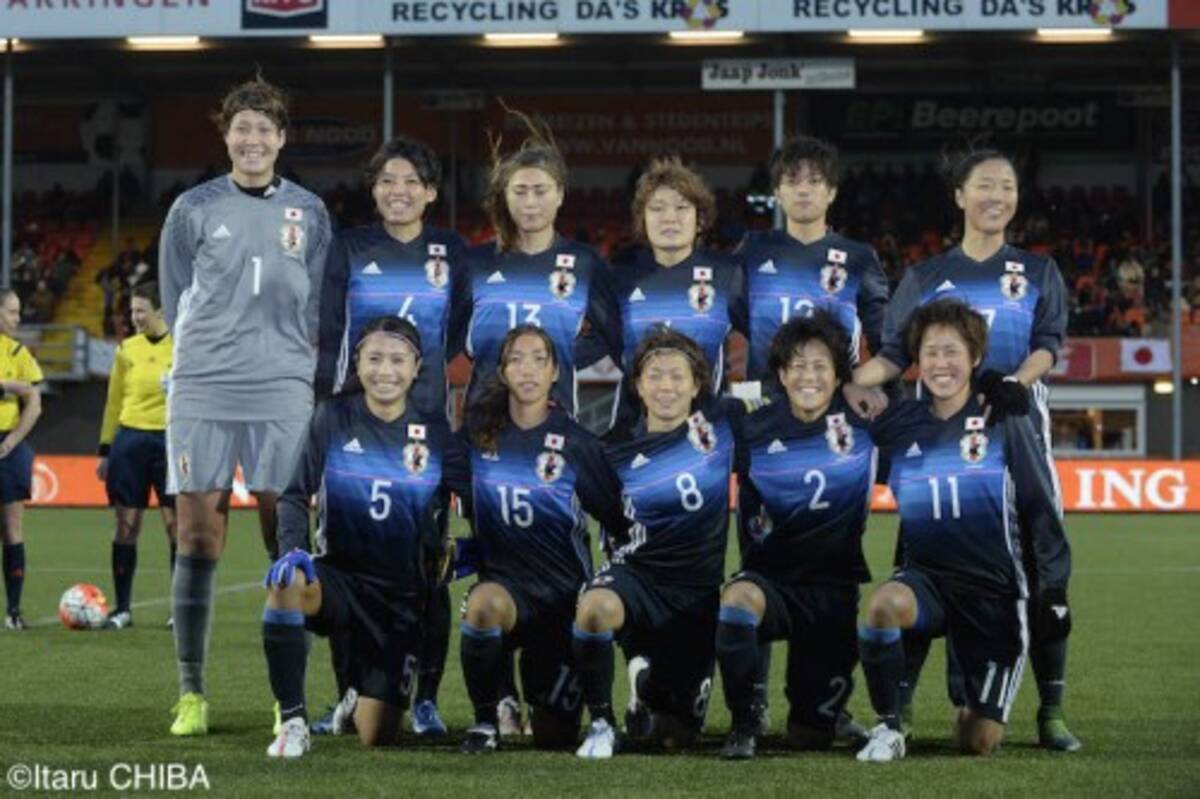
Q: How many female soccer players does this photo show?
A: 11